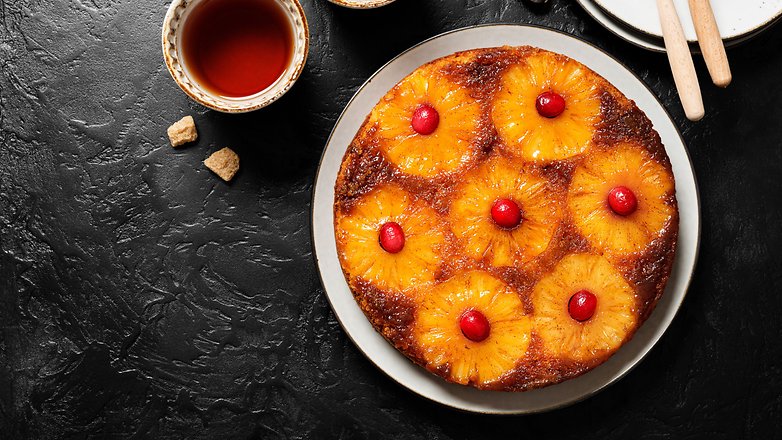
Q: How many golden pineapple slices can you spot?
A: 7